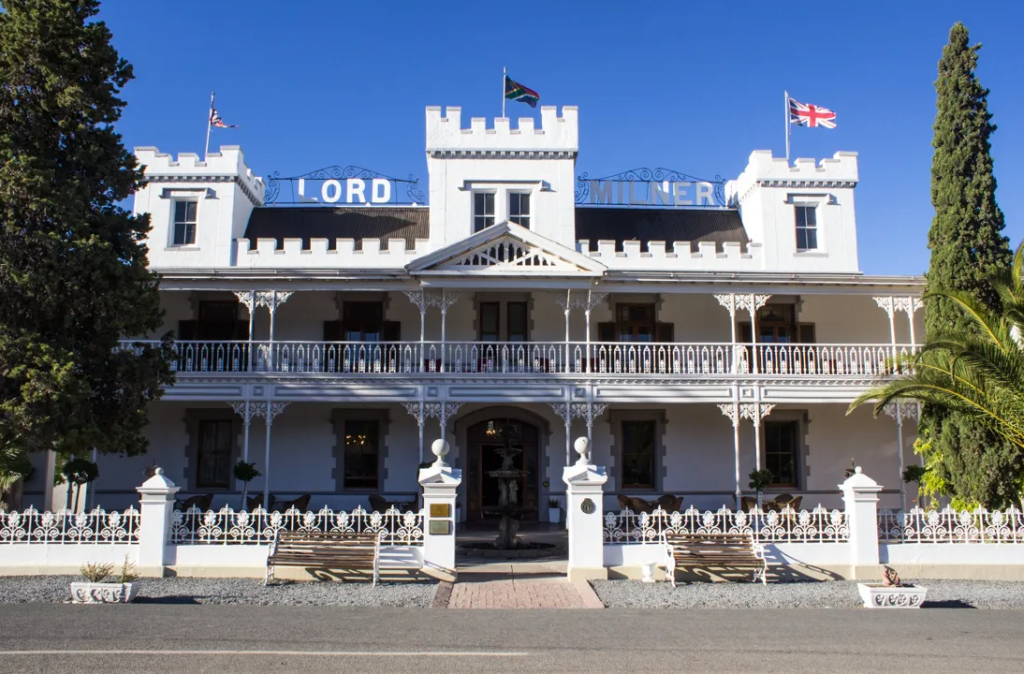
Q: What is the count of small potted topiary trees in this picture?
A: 4